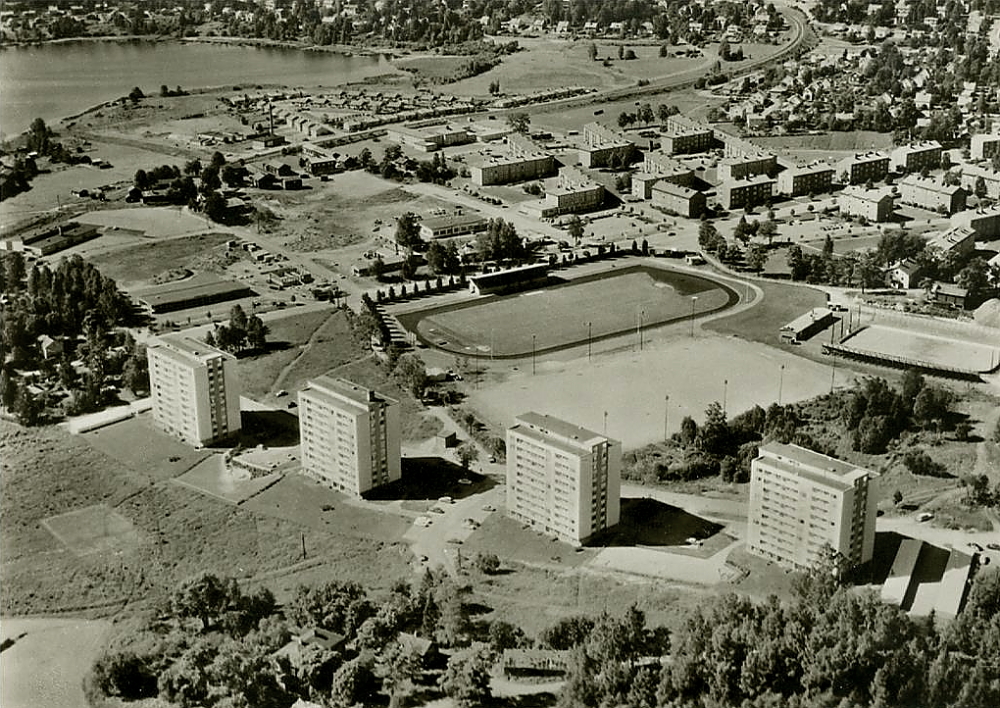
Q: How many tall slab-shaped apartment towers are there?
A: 4